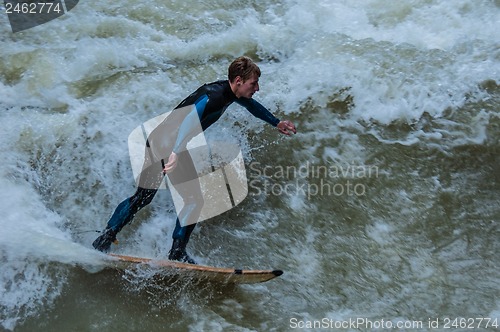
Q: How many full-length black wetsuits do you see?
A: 1